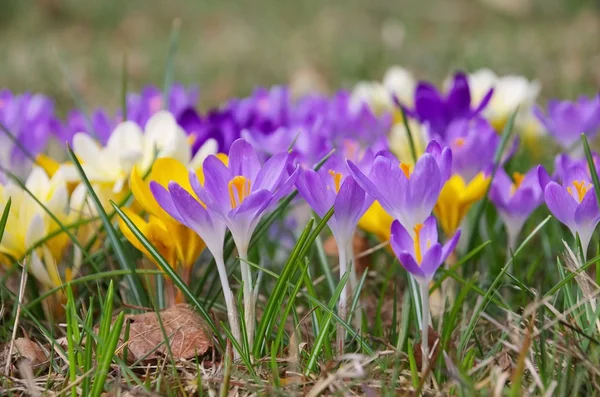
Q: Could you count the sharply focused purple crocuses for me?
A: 6